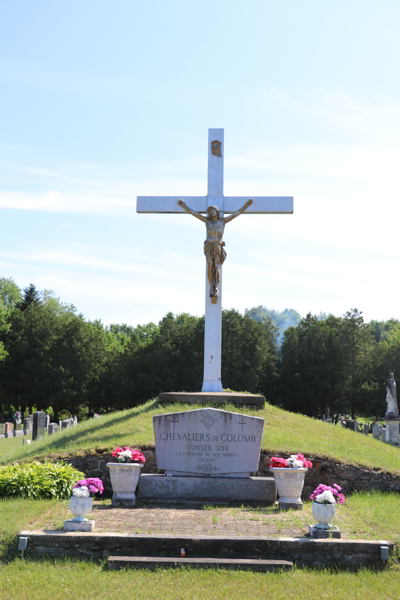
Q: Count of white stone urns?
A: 4